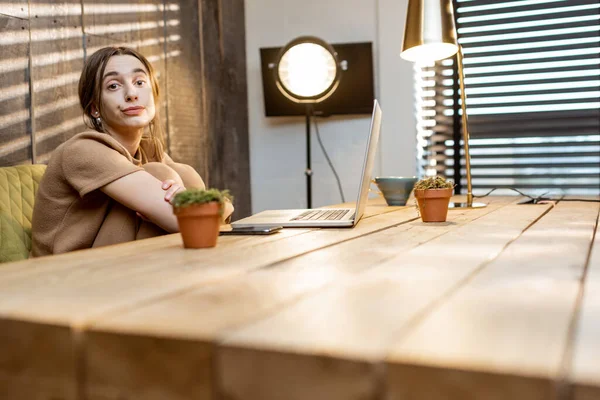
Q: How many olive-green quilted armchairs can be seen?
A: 1